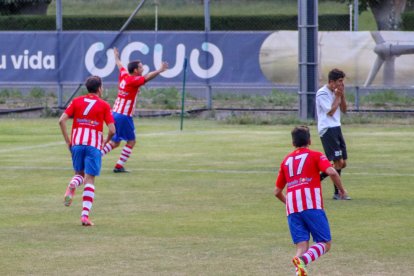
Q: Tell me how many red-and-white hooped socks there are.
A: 5